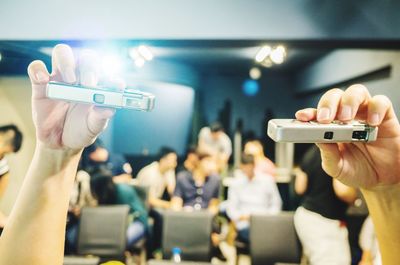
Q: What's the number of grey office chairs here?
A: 3